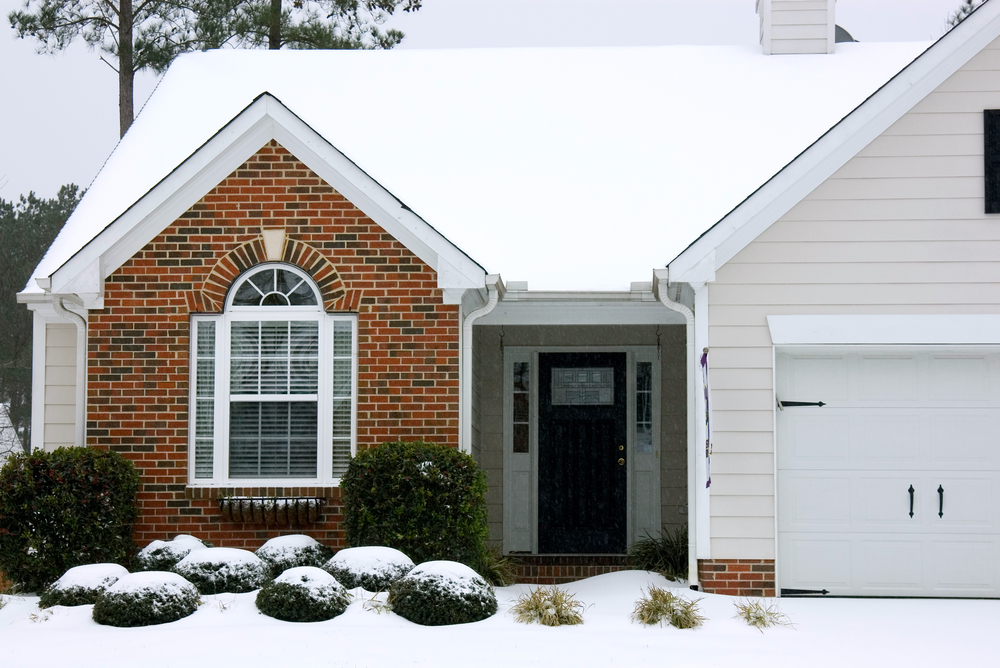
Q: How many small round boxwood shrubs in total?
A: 8